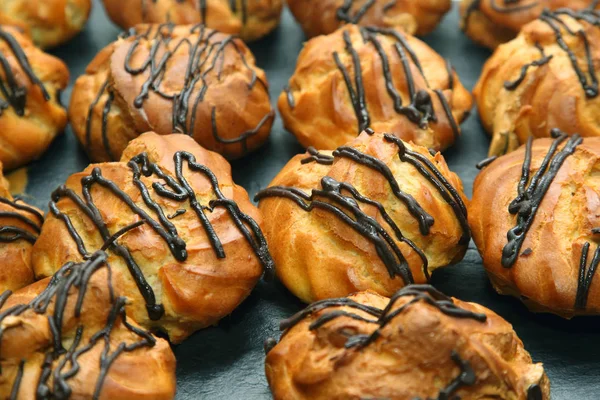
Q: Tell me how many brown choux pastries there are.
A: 14